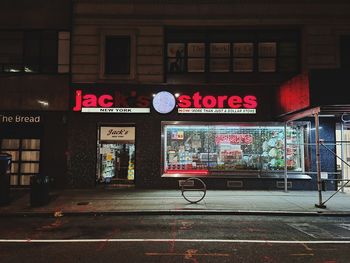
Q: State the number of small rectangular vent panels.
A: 3